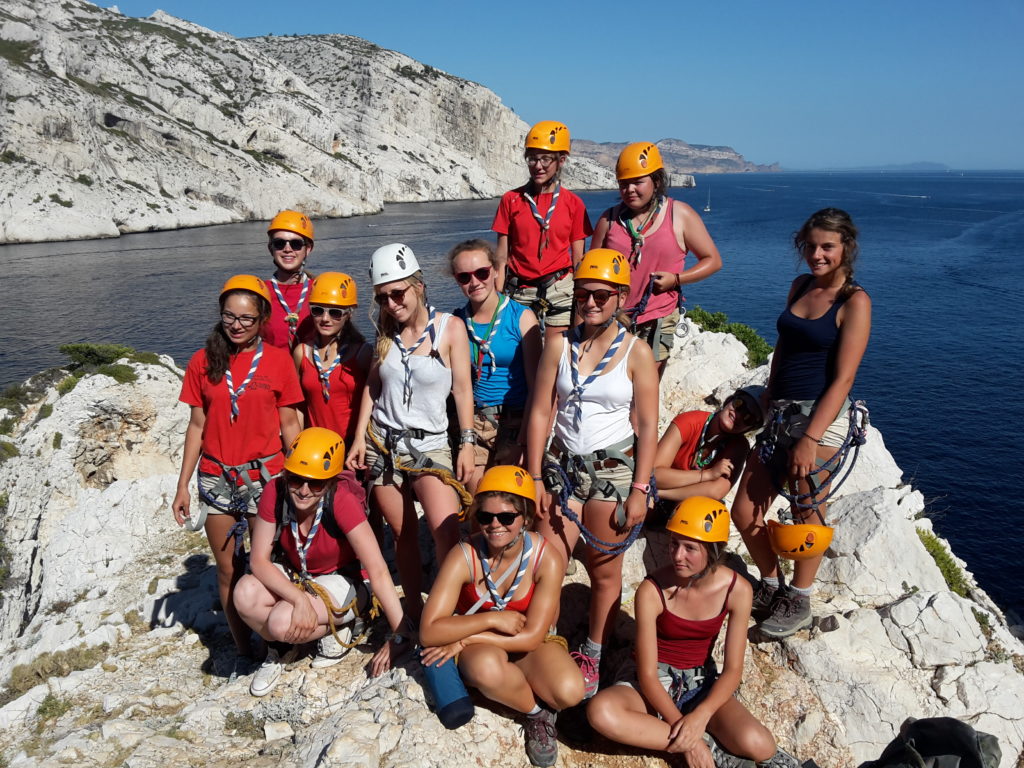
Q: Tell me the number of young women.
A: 13